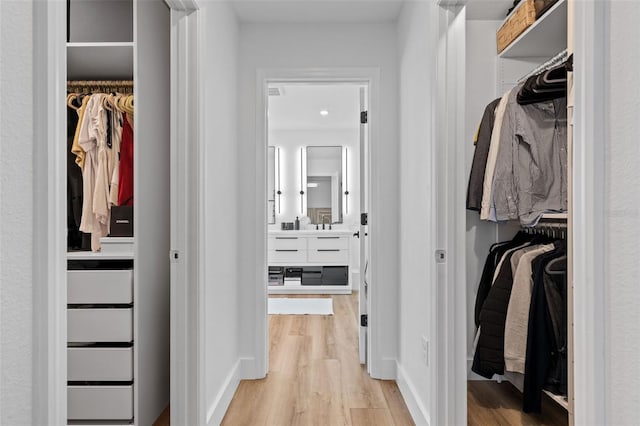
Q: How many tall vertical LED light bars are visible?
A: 3